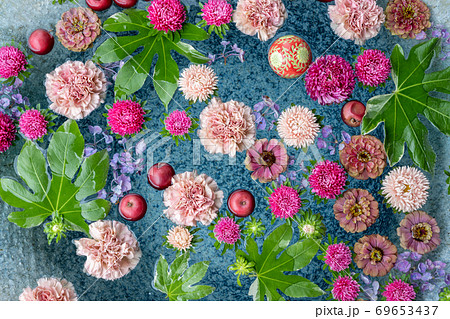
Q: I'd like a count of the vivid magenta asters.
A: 15